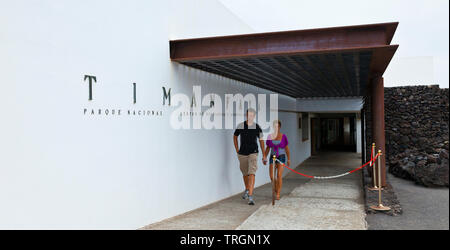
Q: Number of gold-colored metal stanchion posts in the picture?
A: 3